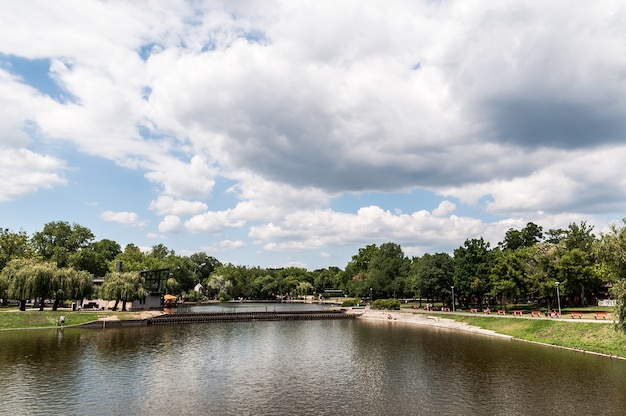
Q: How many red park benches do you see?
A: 12